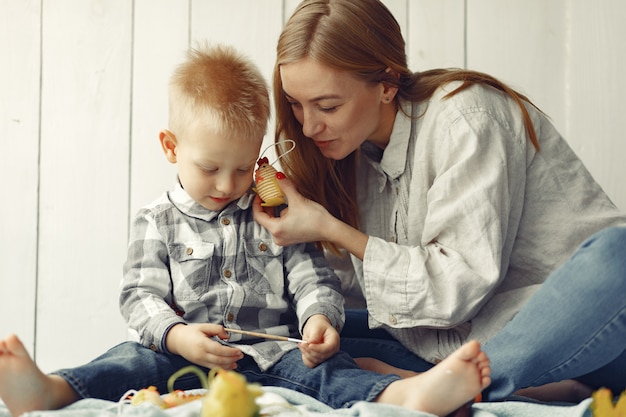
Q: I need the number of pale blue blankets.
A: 1